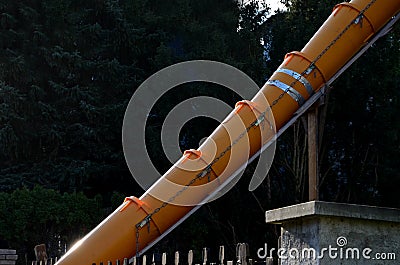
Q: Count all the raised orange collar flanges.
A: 5